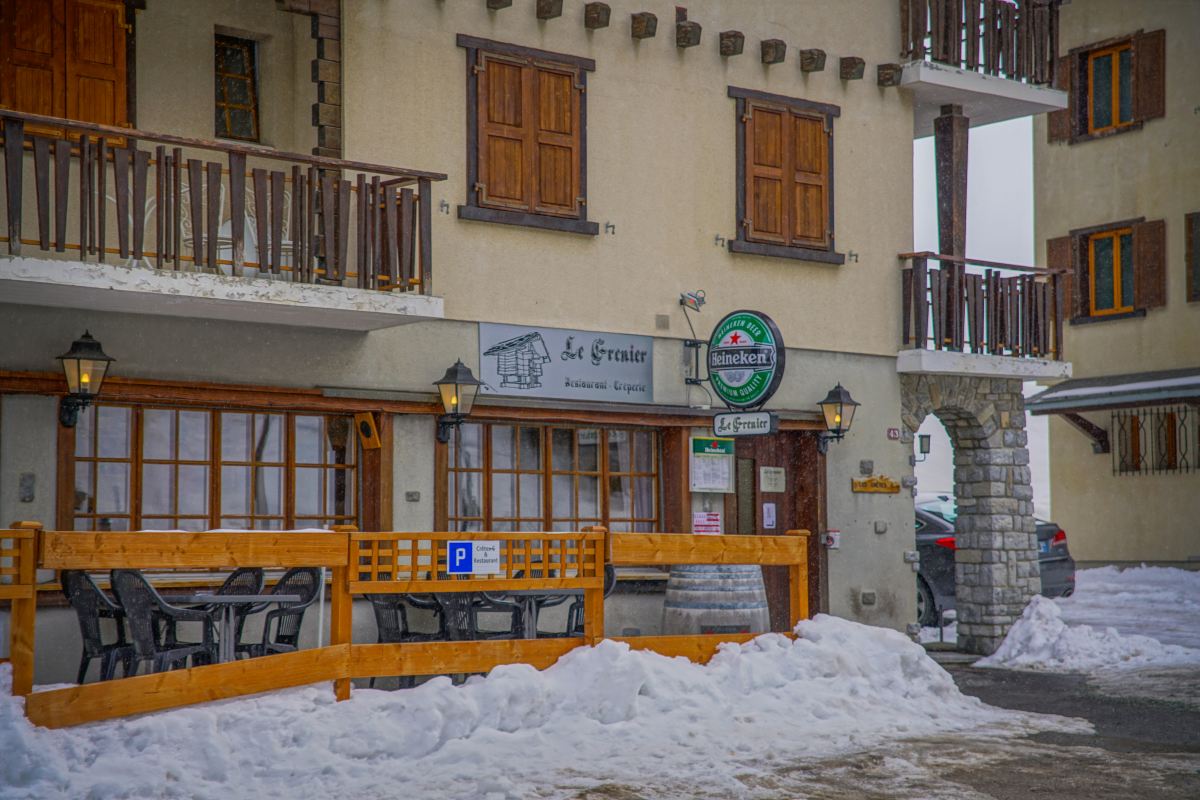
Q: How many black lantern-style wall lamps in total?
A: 3